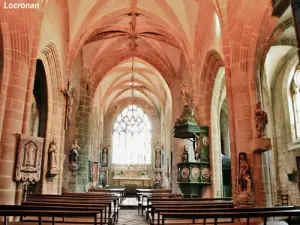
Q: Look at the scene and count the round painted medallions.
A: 4